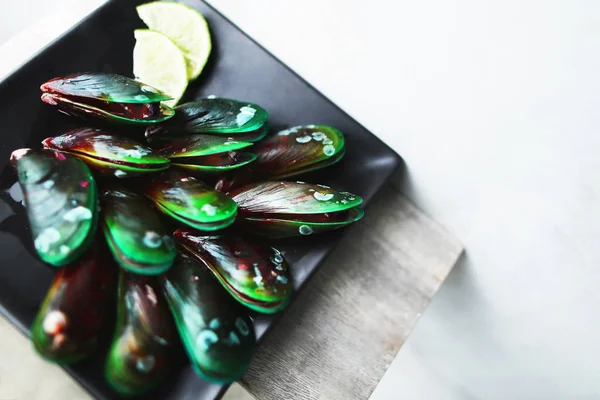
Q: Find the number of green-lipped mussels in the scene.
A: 13